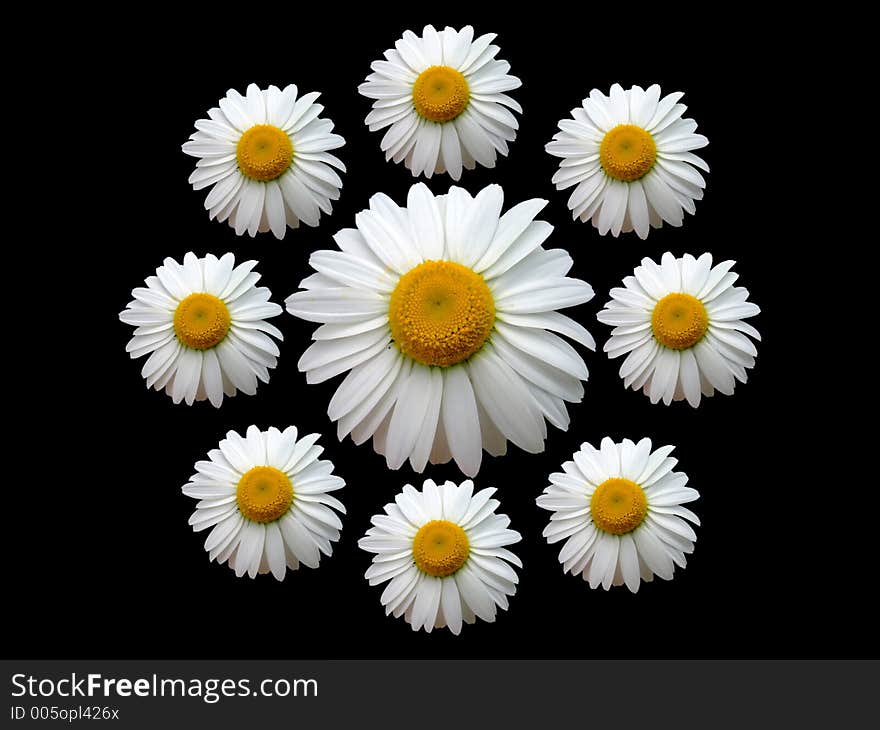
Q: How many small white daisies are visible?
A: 8